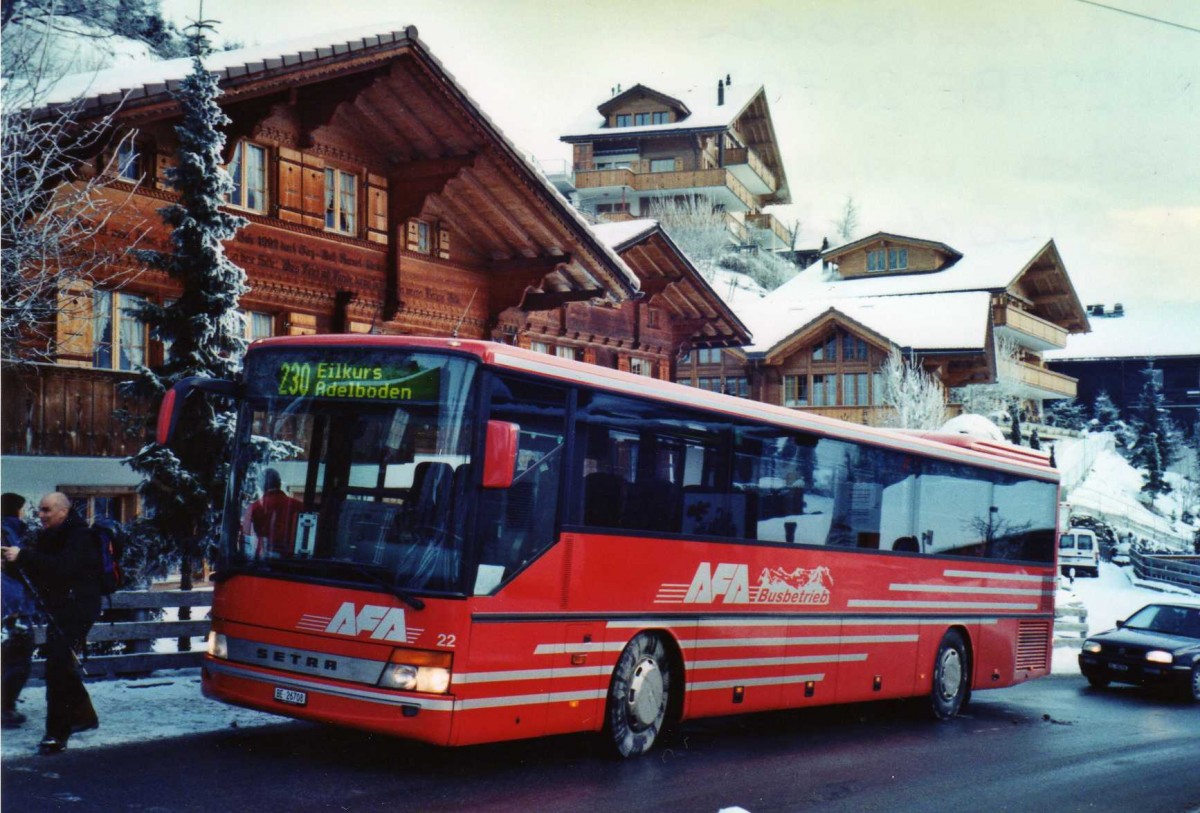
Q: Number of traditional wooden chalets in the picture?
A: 4